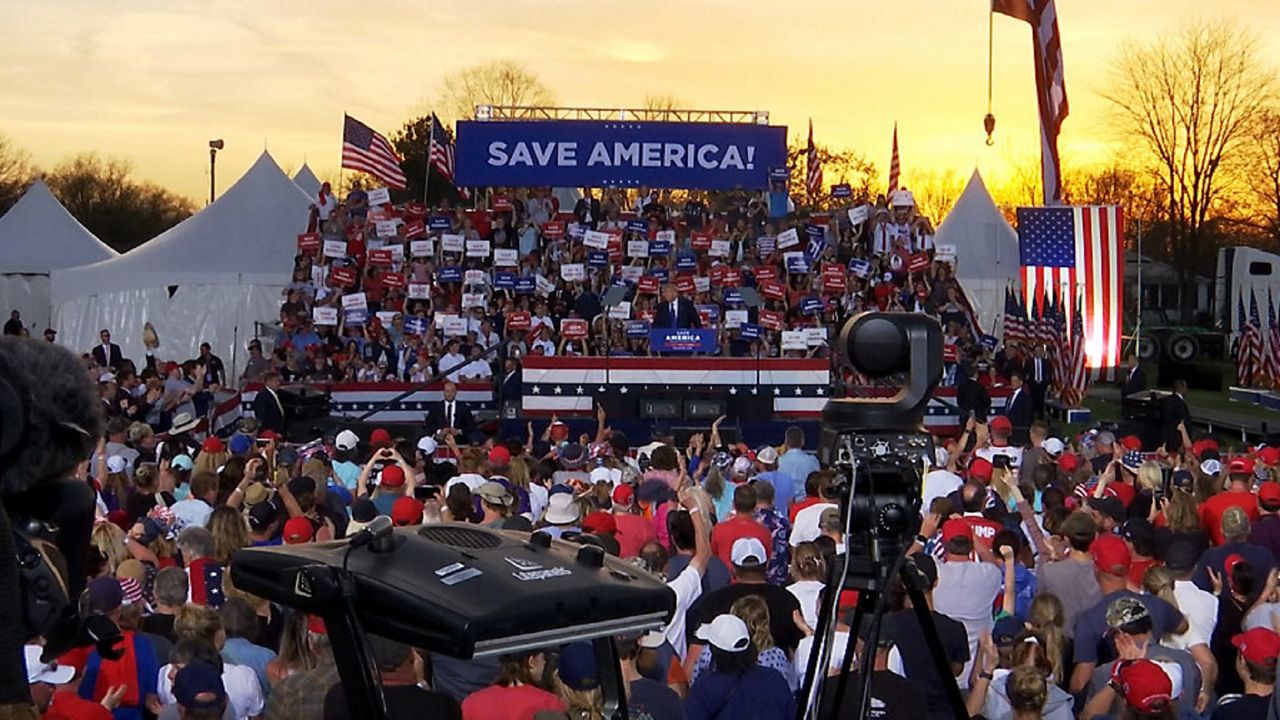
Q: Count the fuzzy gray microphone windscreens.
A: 1